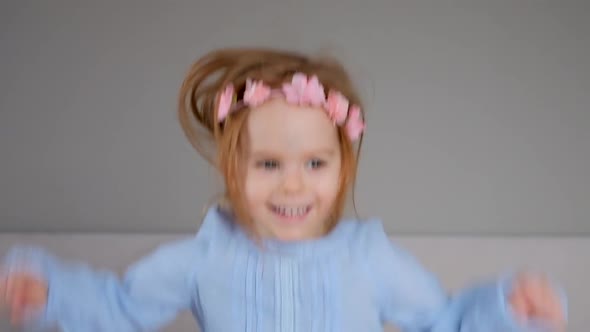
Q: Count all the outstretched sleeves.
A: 2